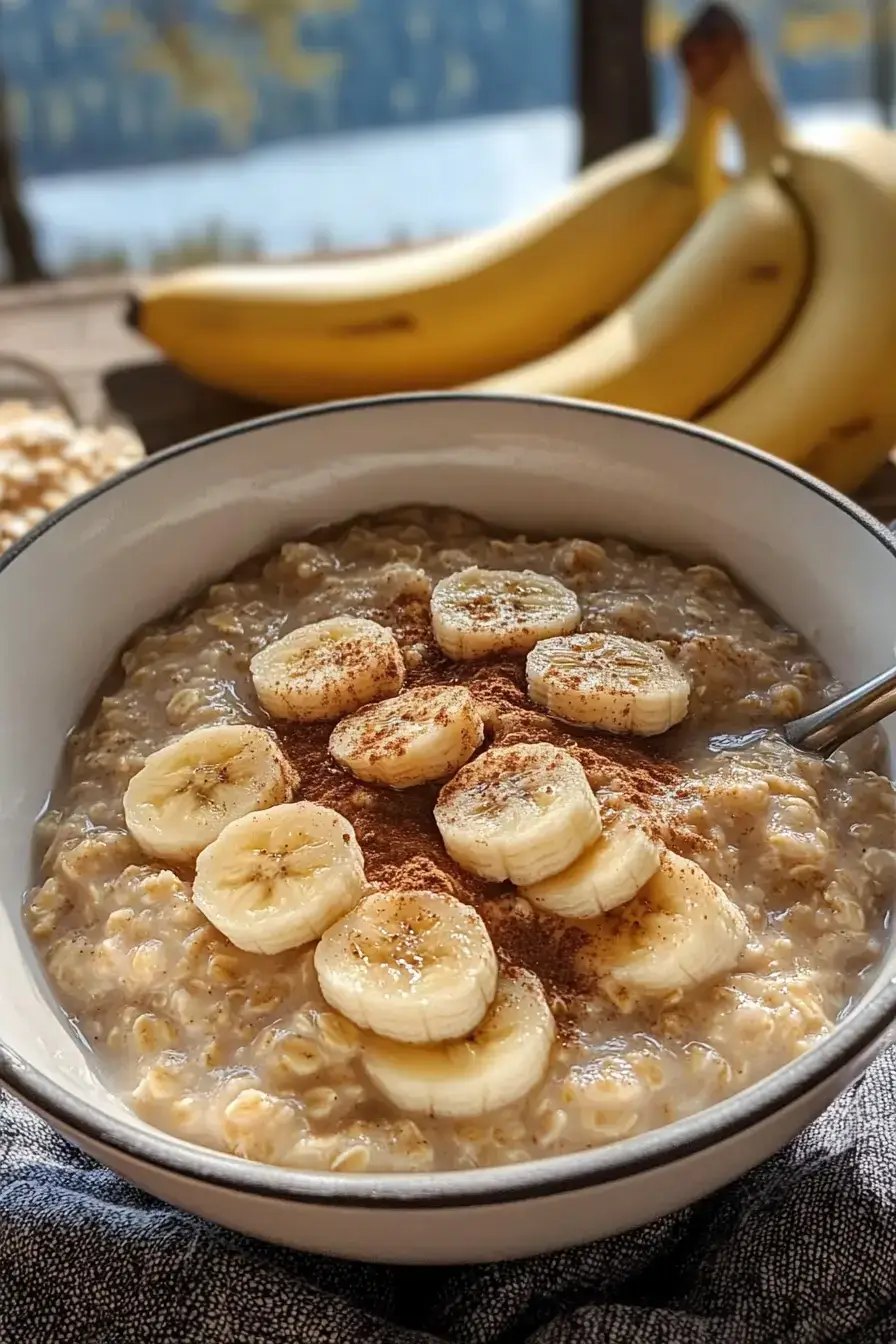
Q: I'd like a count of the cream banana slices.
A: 11